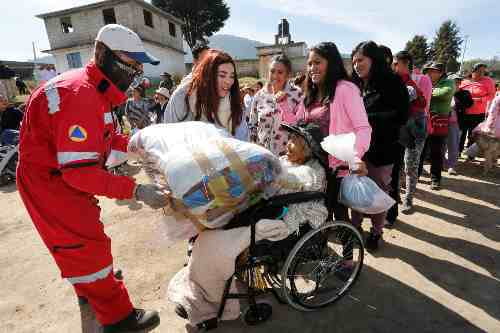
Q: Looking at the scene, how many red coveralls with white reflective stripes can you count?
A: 1